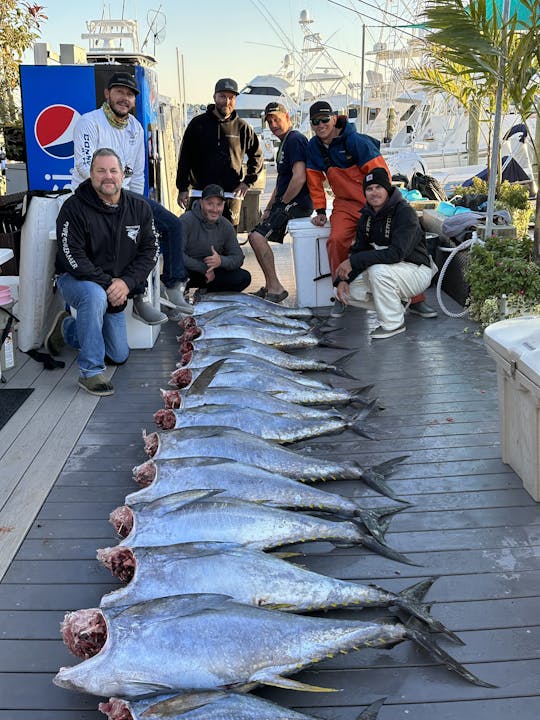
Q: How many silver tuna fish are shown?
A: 15